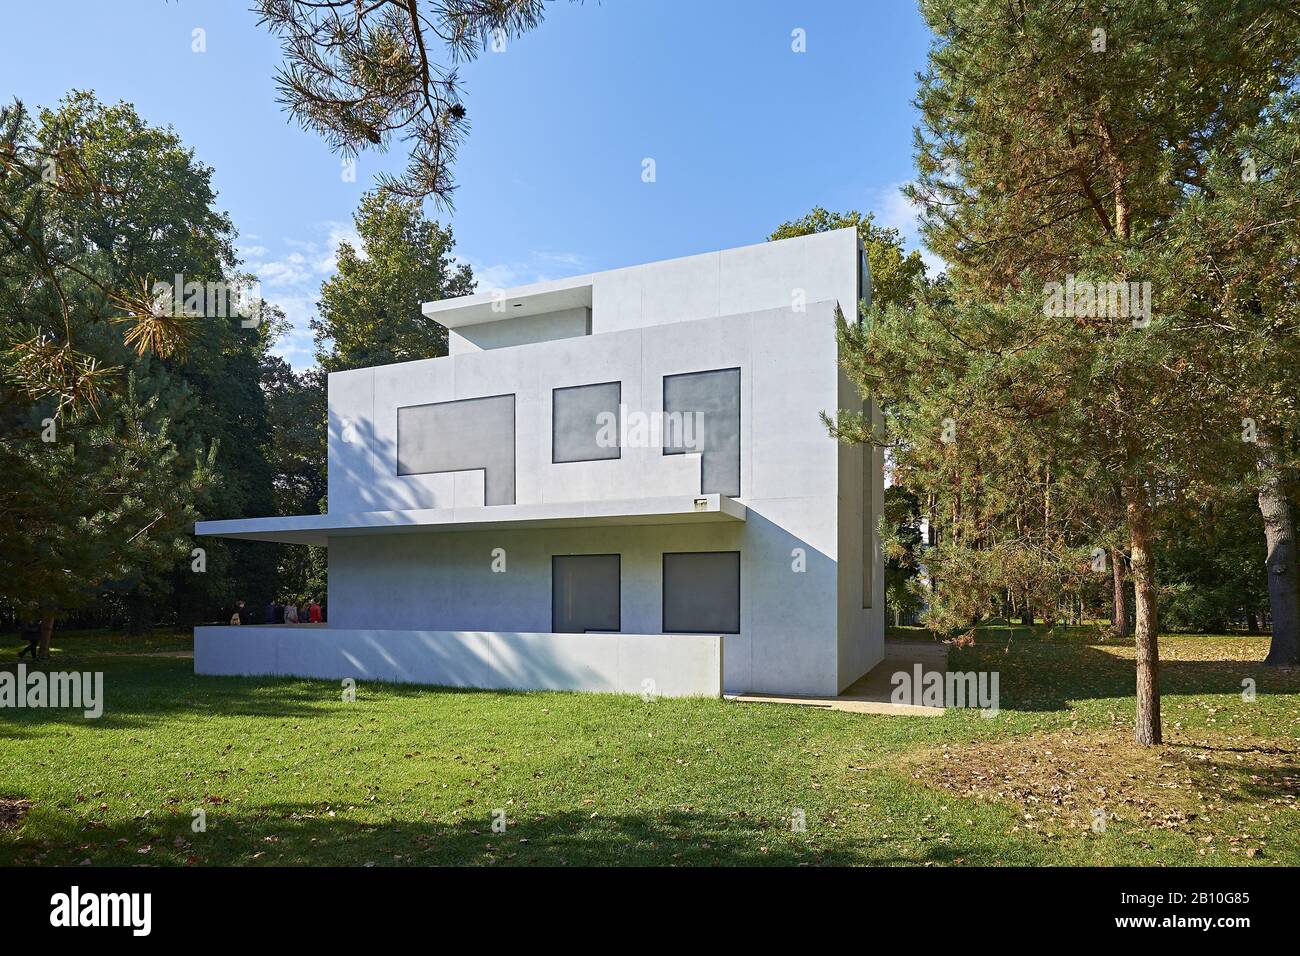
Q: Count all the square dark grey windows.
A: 3